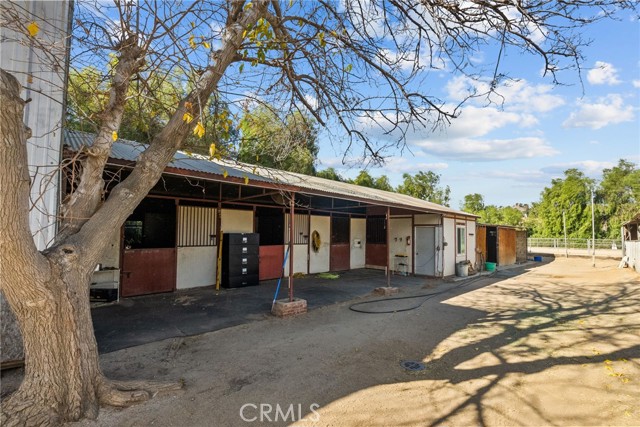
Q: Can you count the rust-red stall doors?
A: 4